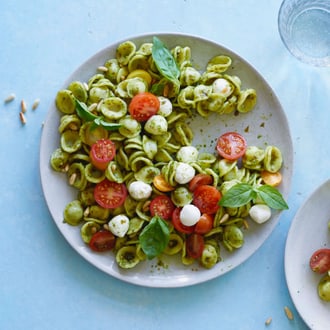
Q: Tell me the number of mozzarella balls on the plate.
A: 9